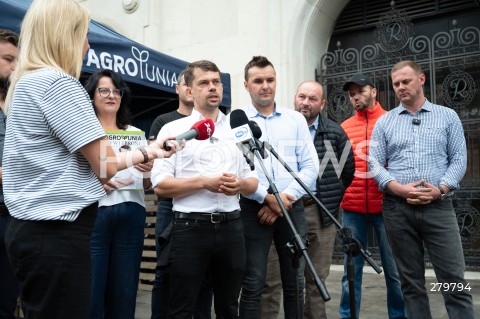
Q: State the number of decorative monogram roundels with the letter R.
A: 4